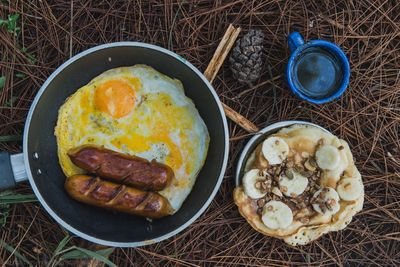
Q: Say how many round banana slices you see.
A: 7